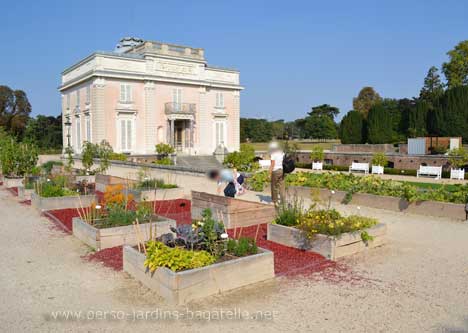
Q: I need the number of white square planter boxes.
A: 3